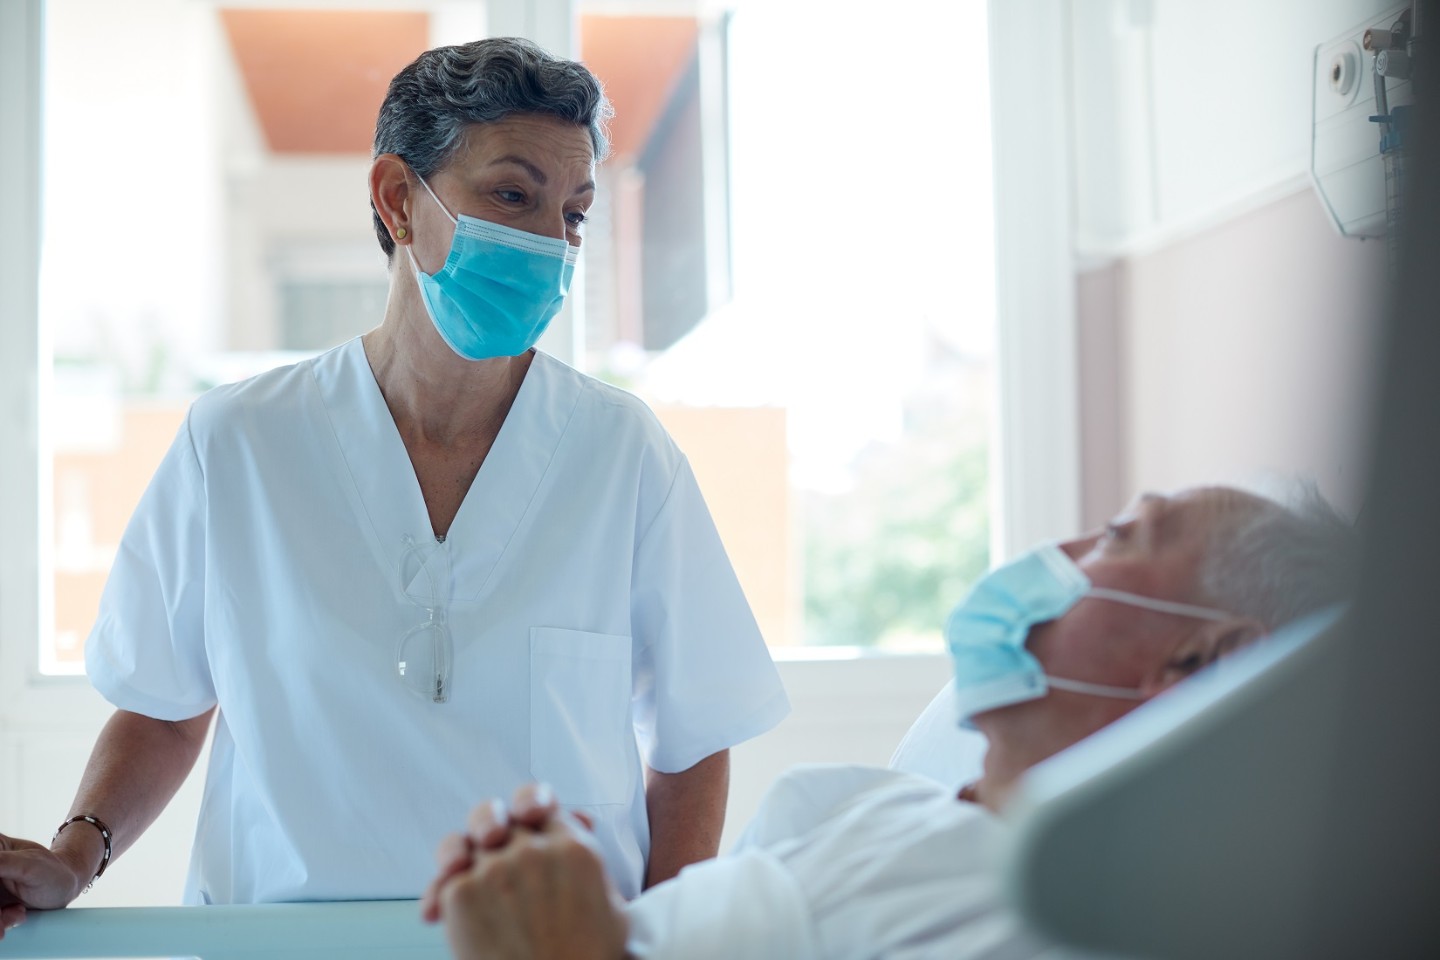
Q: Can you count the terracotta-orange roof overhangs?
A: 2